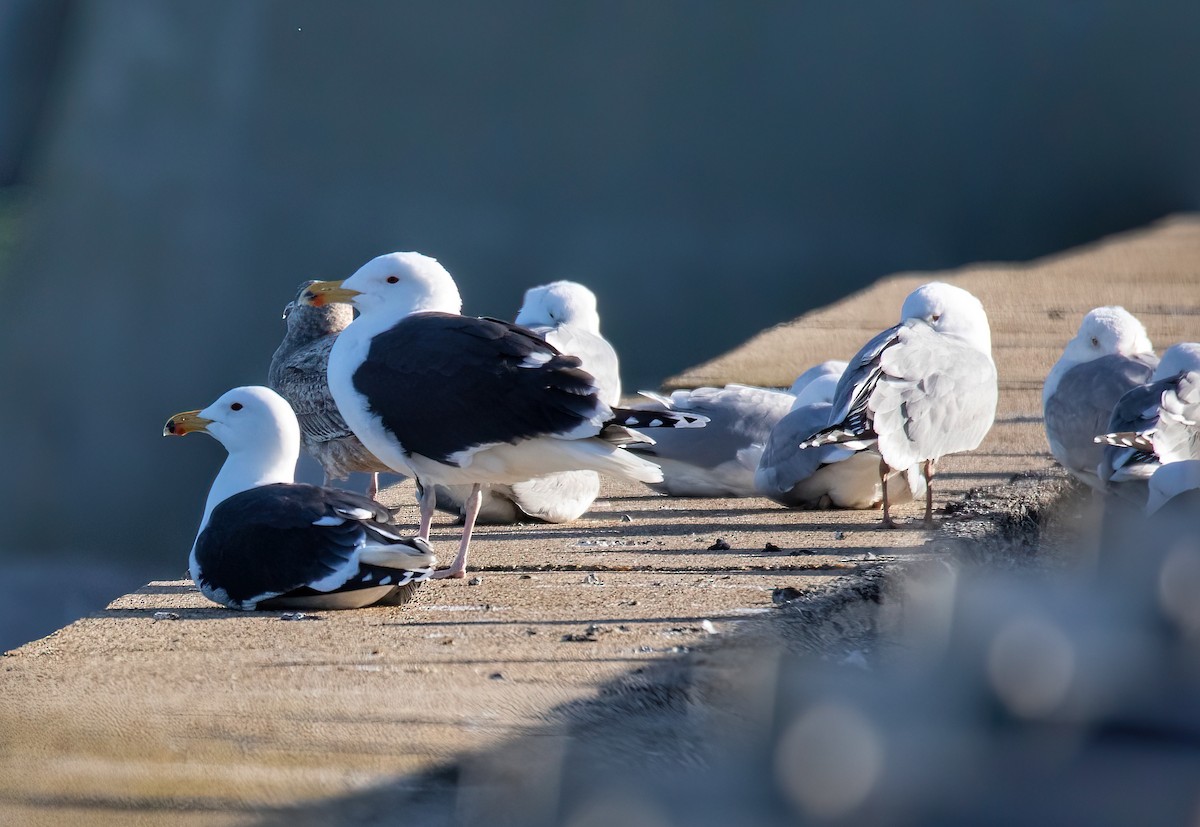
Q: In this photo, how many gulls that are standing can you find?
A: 3